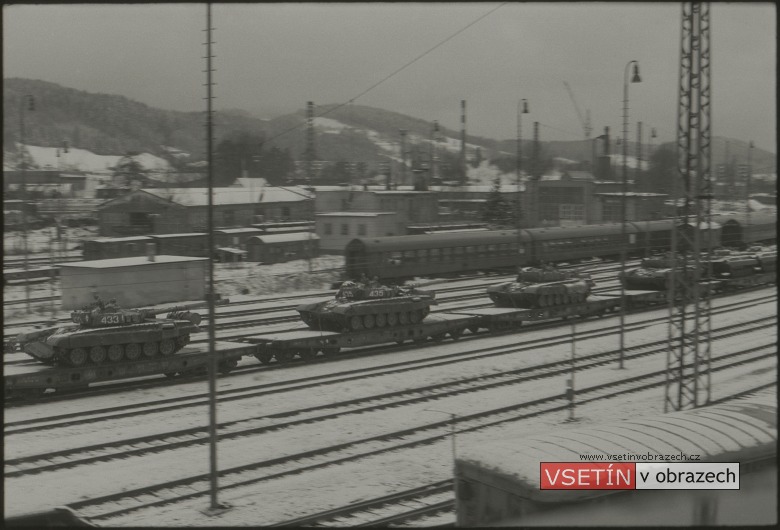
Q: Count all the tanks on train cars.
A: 4